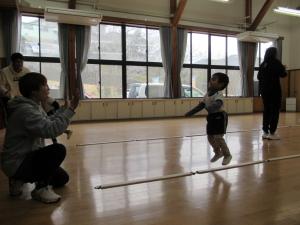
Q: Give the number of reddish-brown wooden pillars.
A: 3